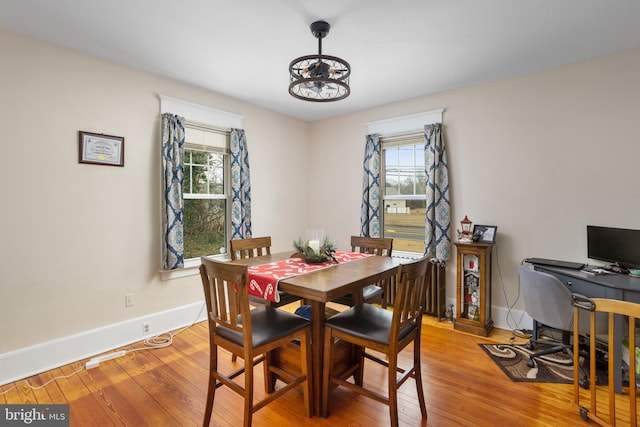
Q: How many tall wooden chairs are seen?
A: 4